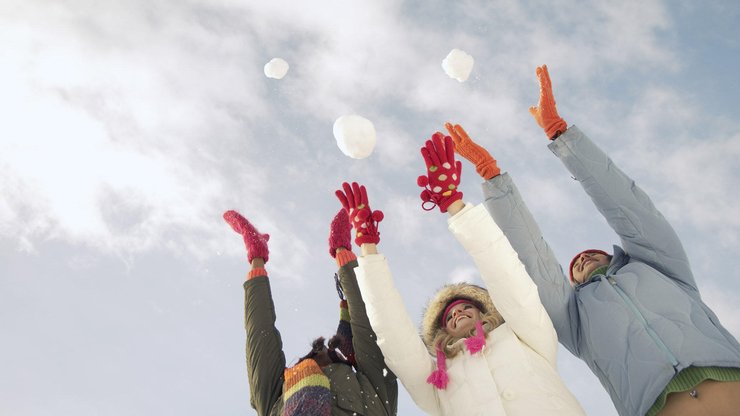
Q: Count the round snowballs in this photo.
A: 3